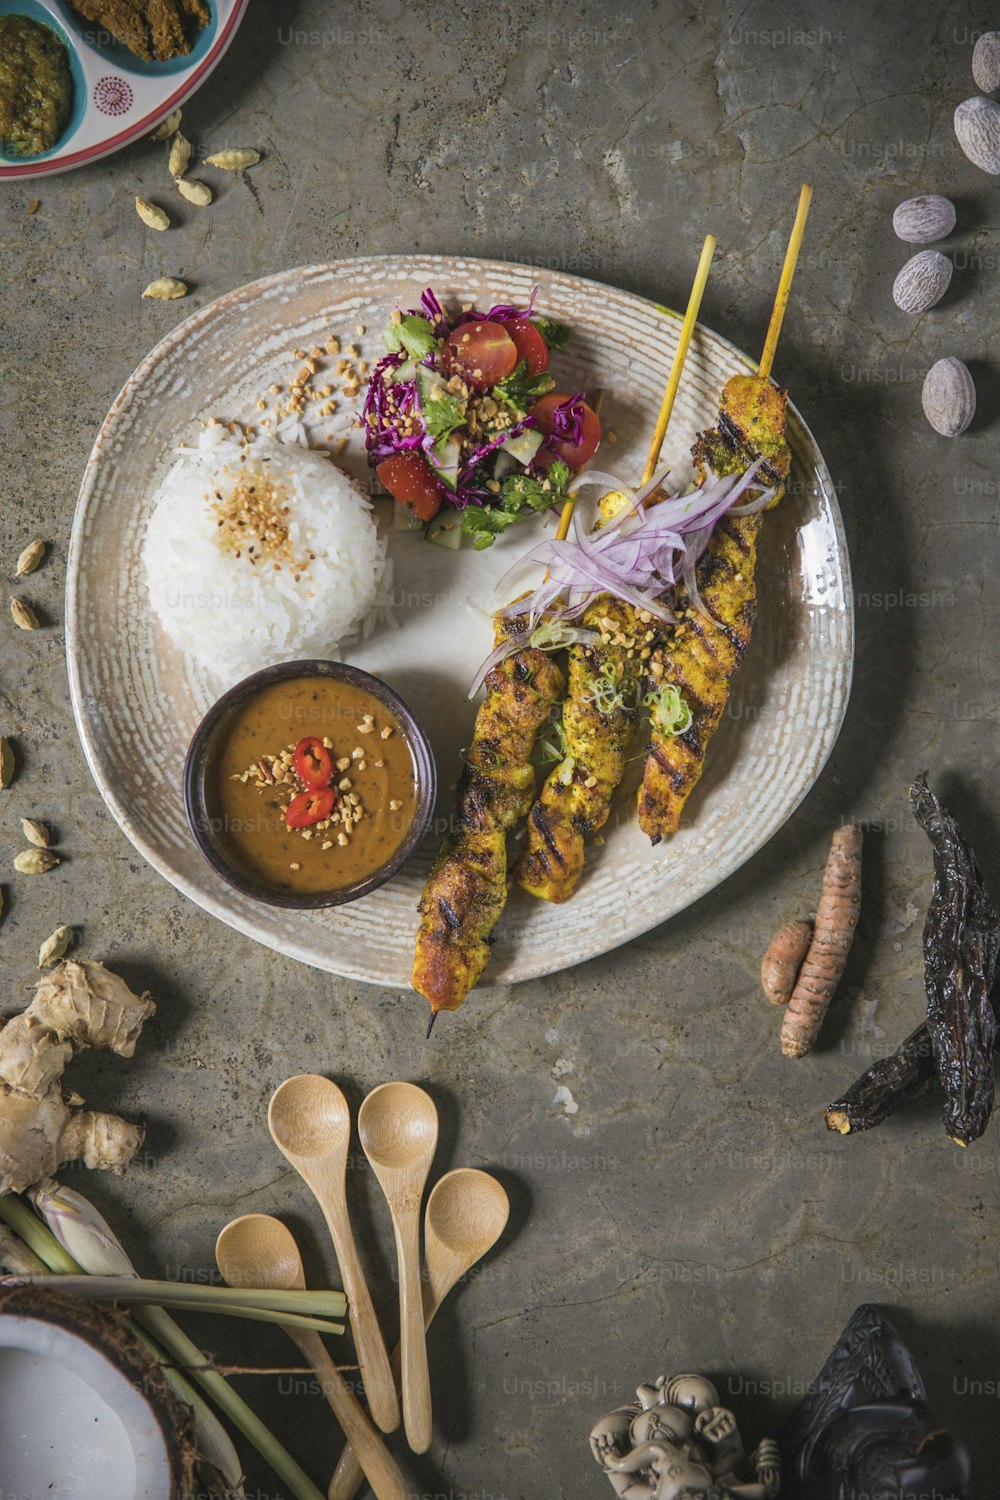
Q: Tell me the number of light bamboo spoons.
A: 4